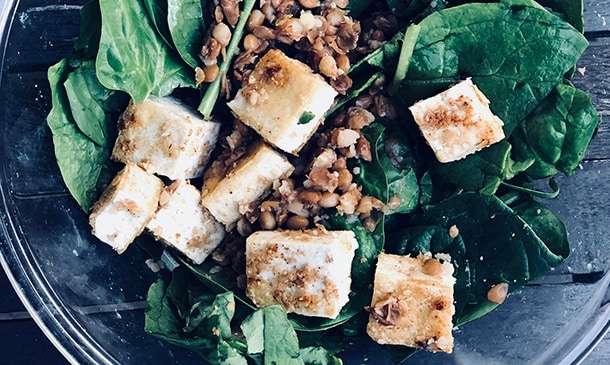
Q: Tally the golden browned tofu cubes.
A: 8